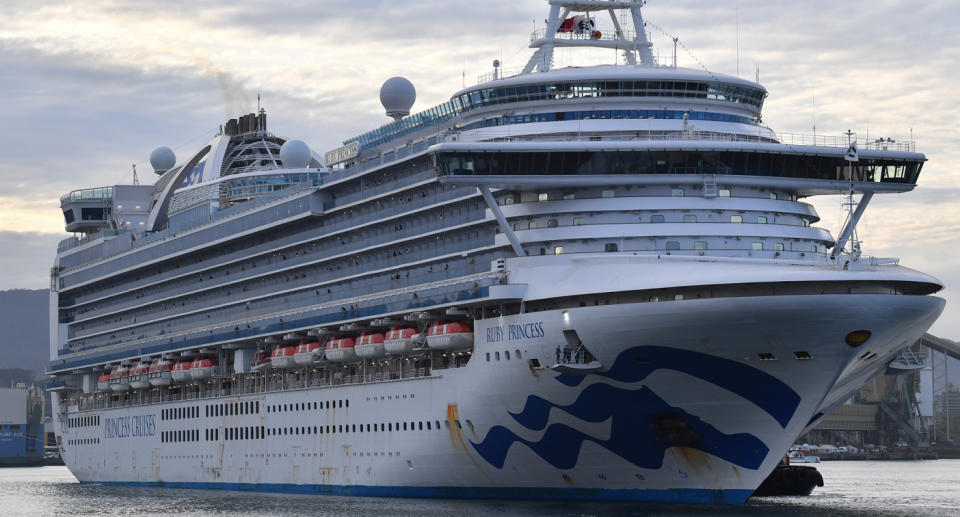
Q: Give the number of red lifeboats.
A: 13